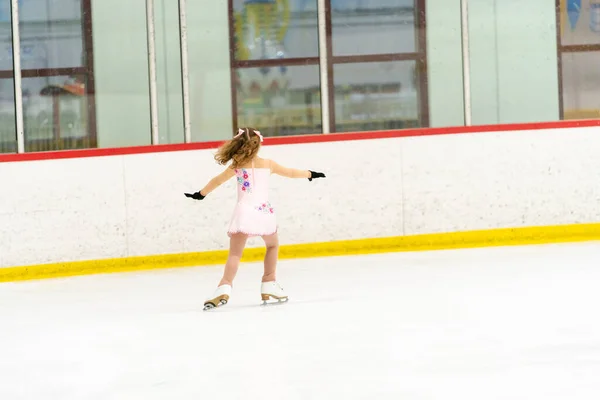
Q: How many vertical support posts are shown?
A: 5